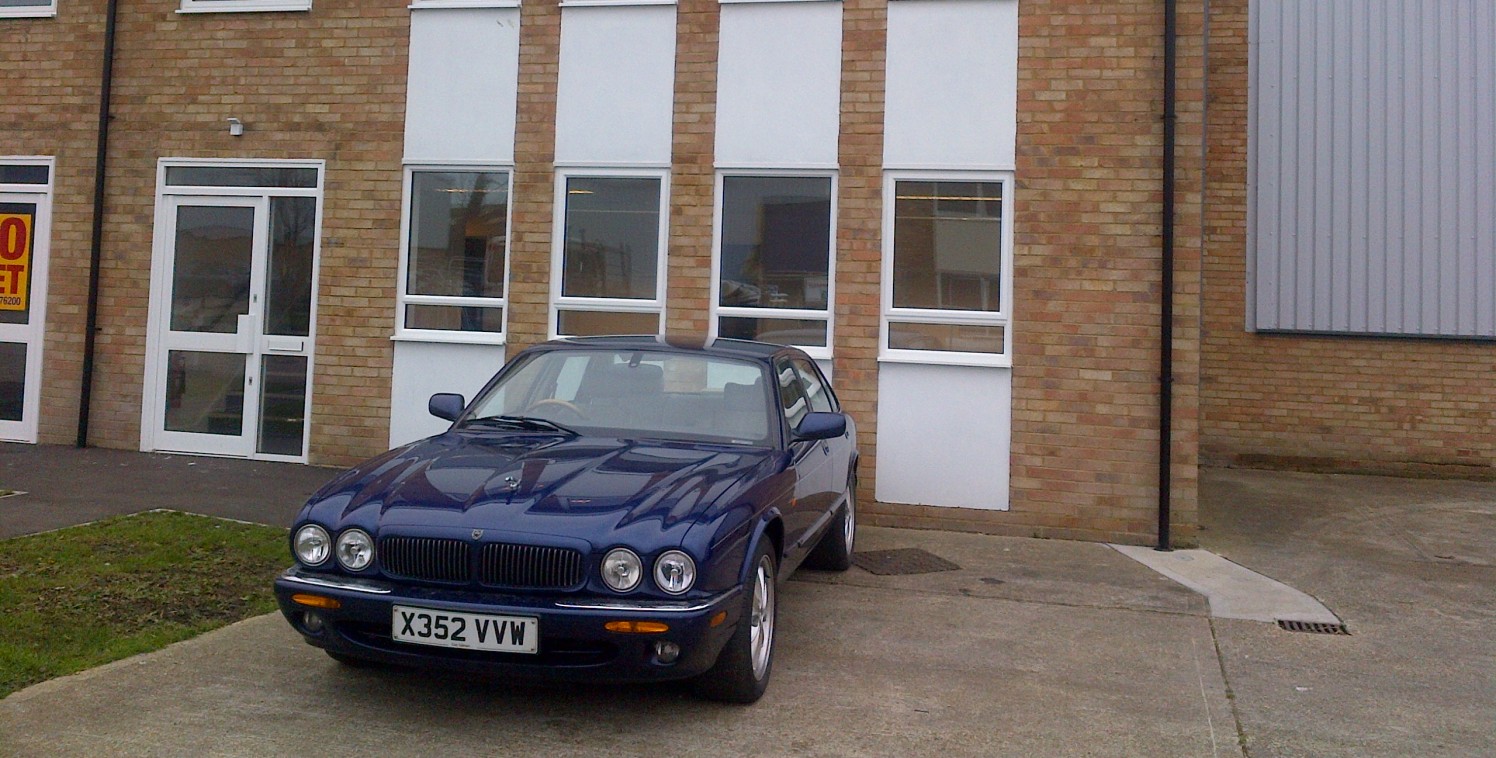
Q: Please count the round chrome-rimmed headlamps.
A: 4